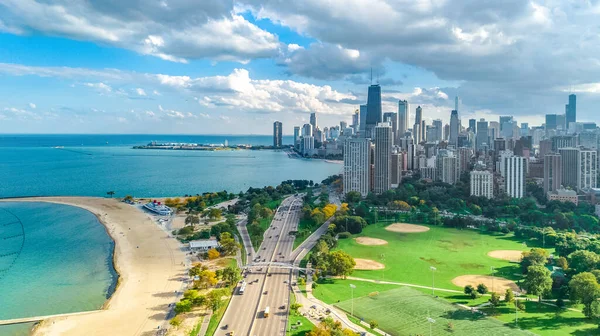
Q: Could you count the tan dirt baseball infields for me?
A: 5